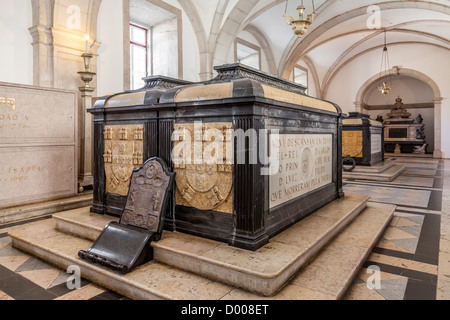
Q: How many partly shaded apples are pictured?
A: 0